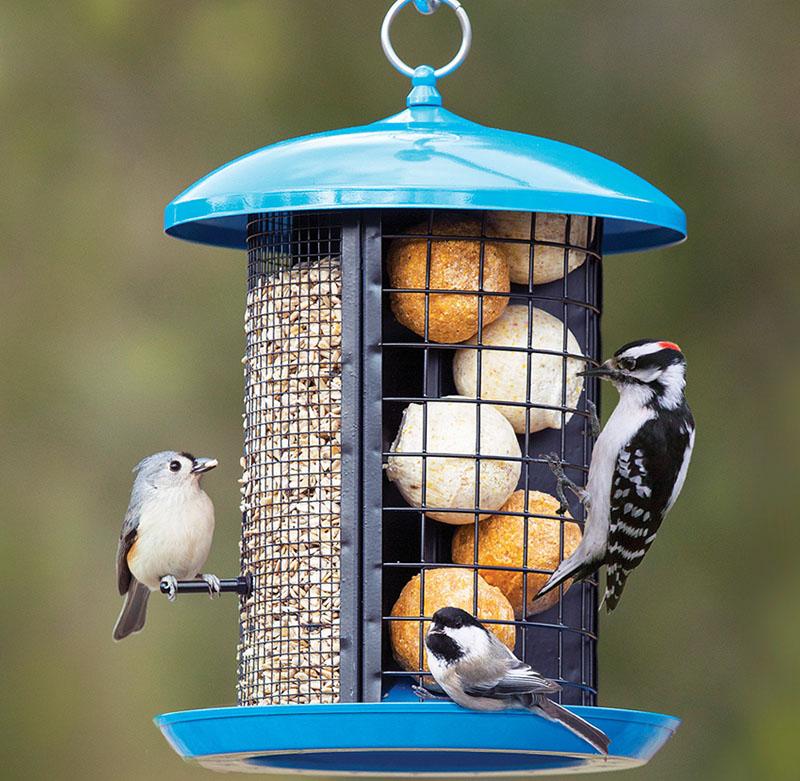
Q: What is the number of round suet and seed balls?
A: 6